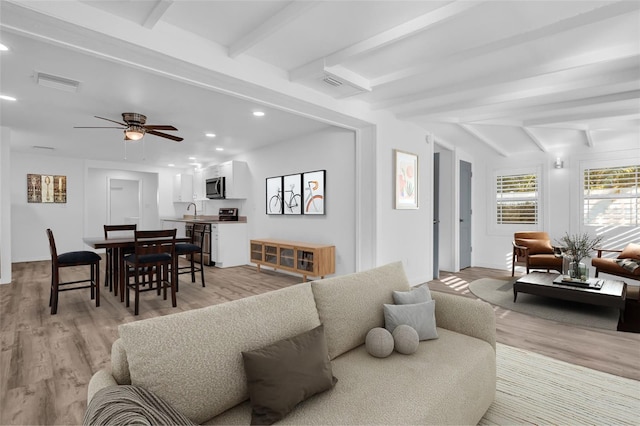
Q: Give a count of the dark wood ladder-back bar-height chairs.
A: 4